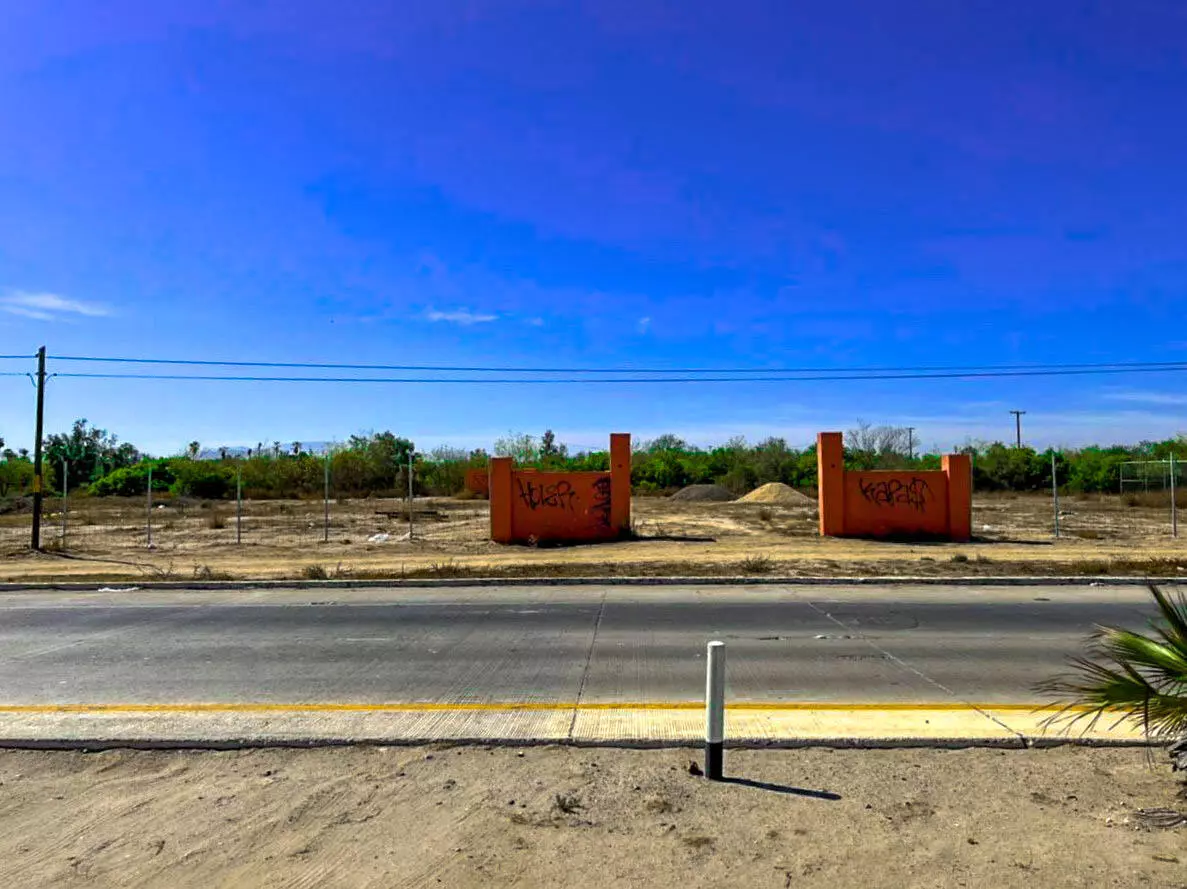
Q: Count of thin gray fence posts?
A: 7